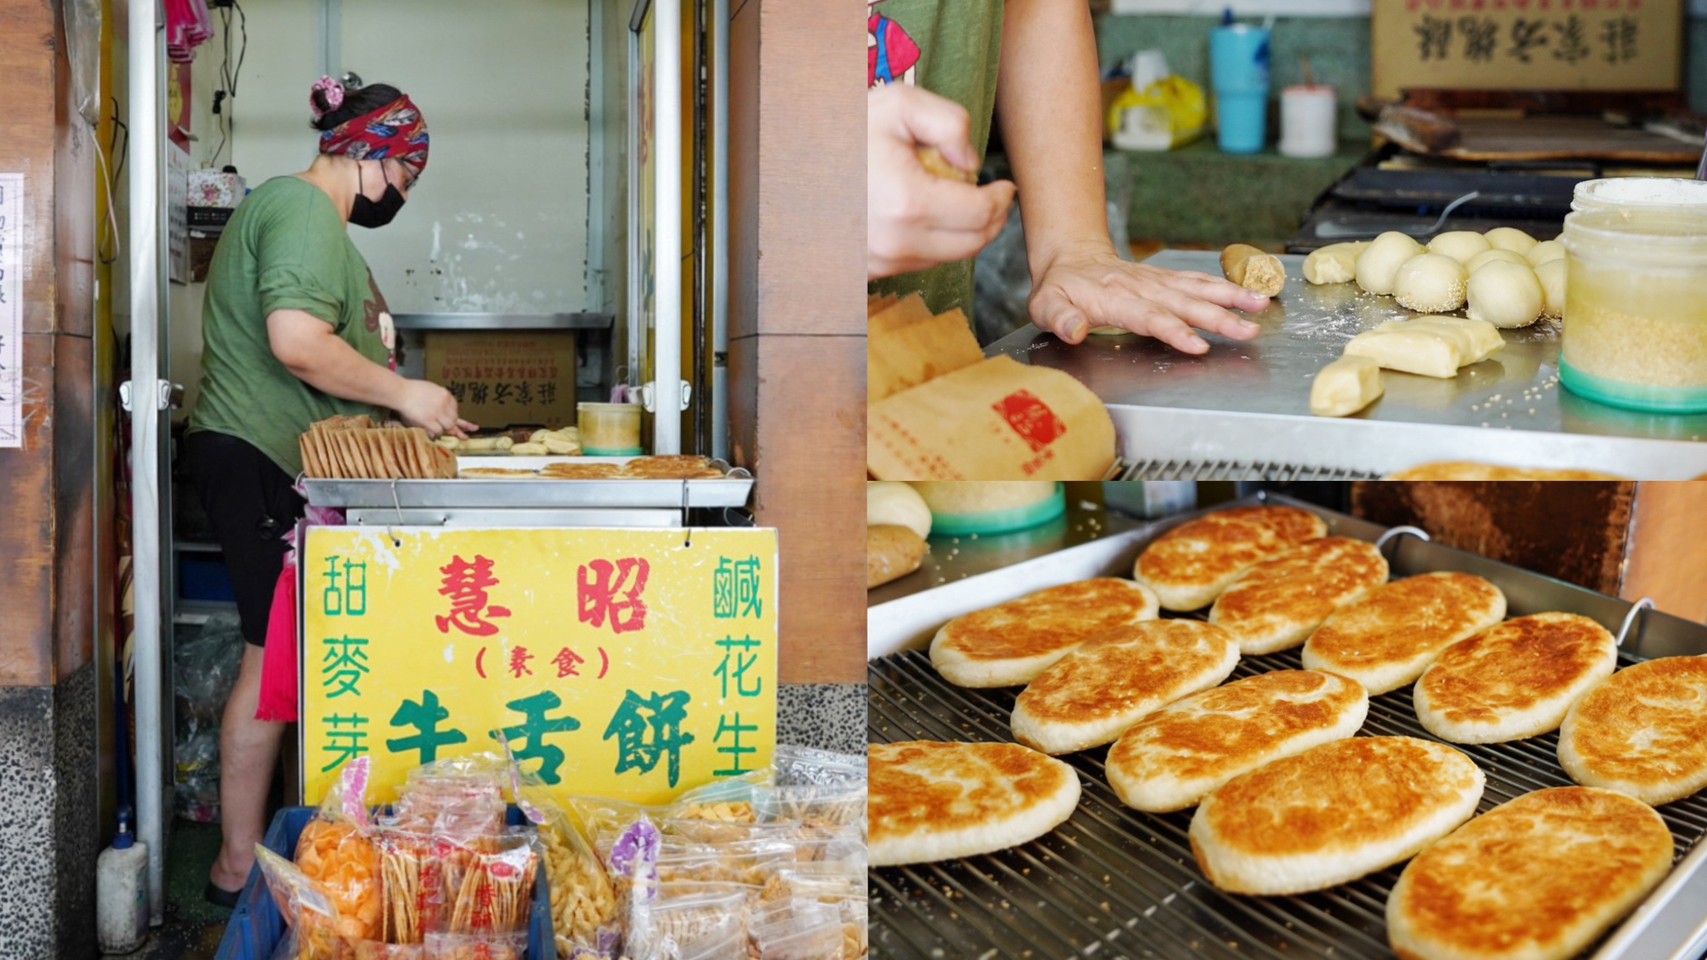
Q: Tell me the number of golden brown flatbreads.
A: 11